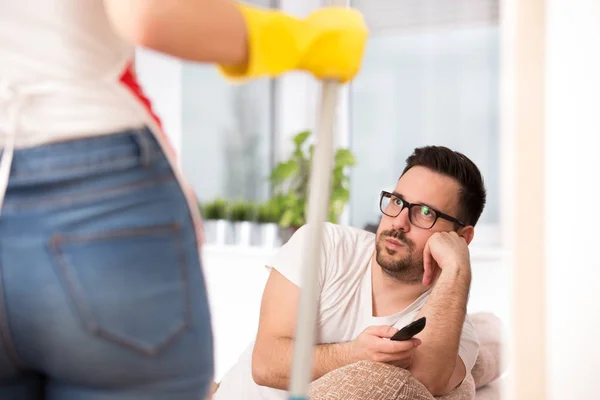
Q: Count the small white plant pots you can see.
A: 3